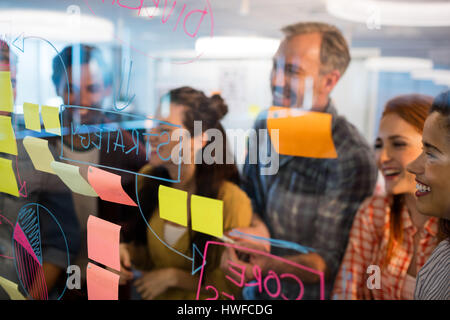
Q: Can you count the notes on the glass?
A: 14